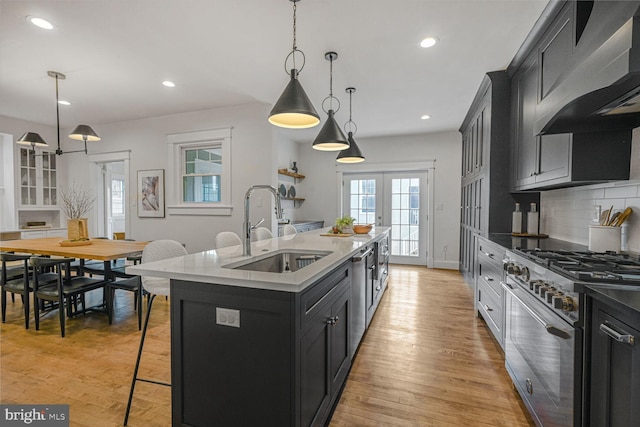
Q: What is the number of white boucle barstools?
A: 4